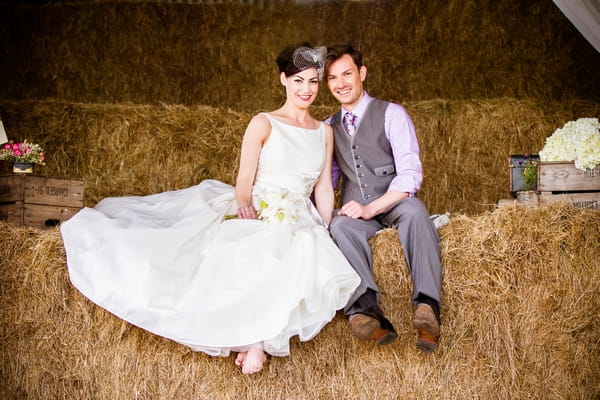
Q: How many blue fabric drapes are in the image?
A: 0